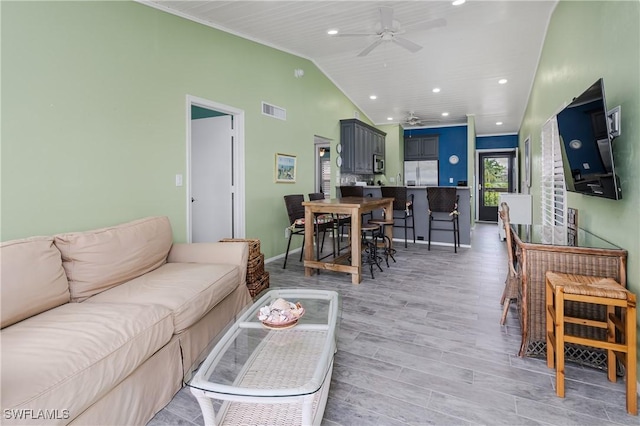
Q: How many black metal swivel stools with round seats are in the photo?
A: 2